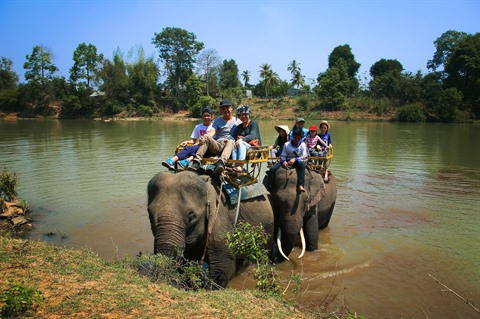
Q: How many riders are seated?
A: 8